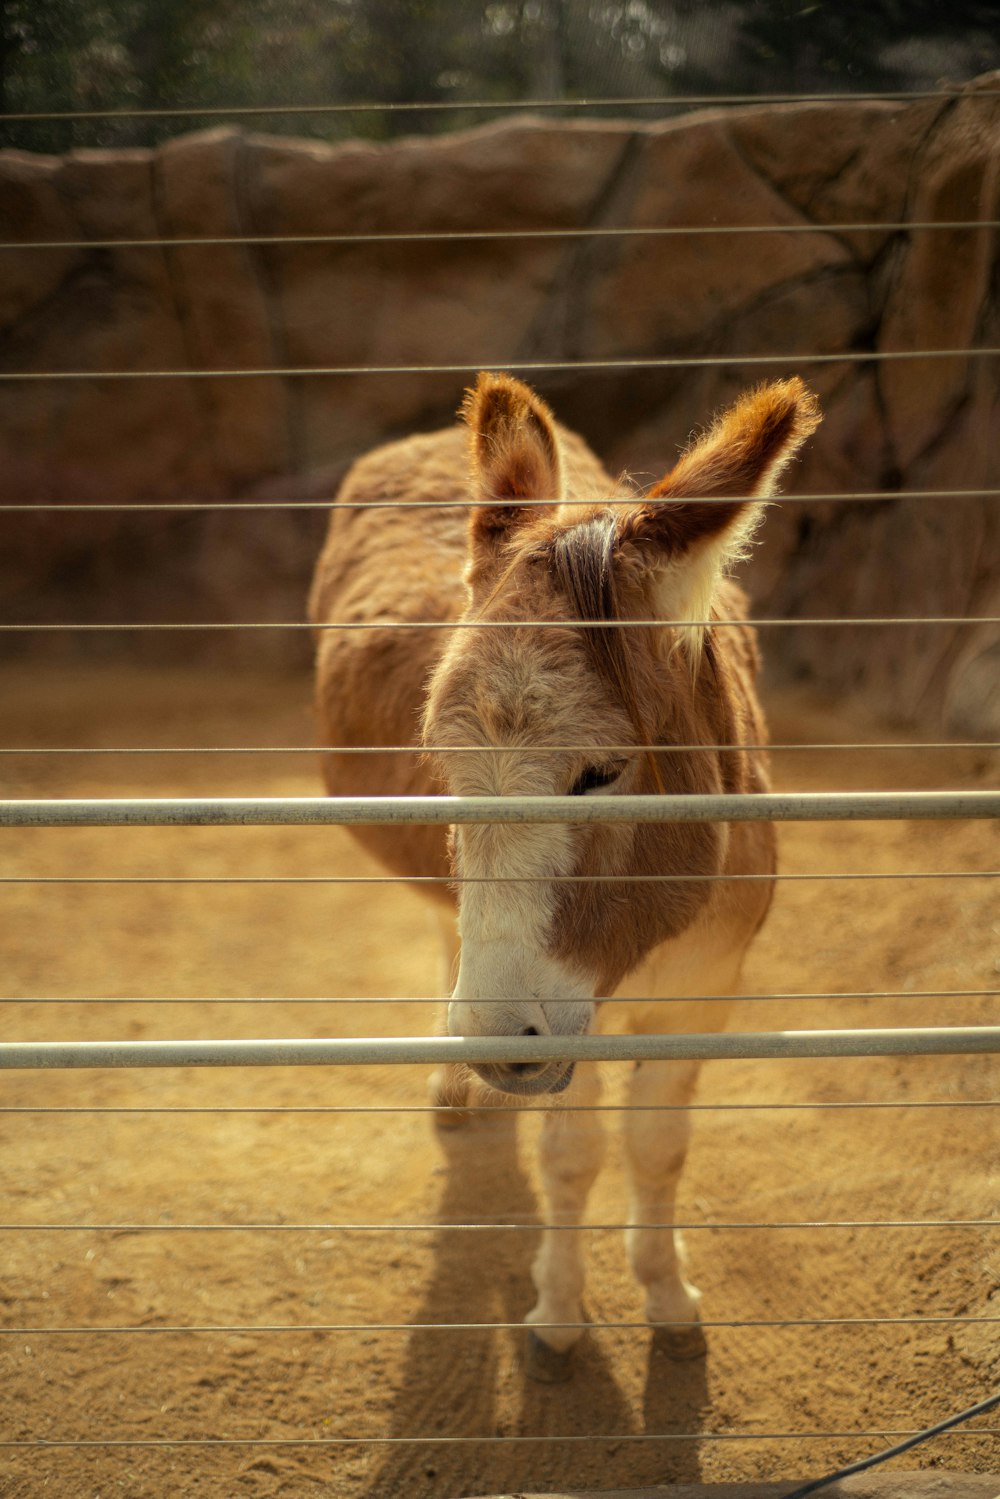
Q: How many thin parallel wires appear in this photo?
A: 12